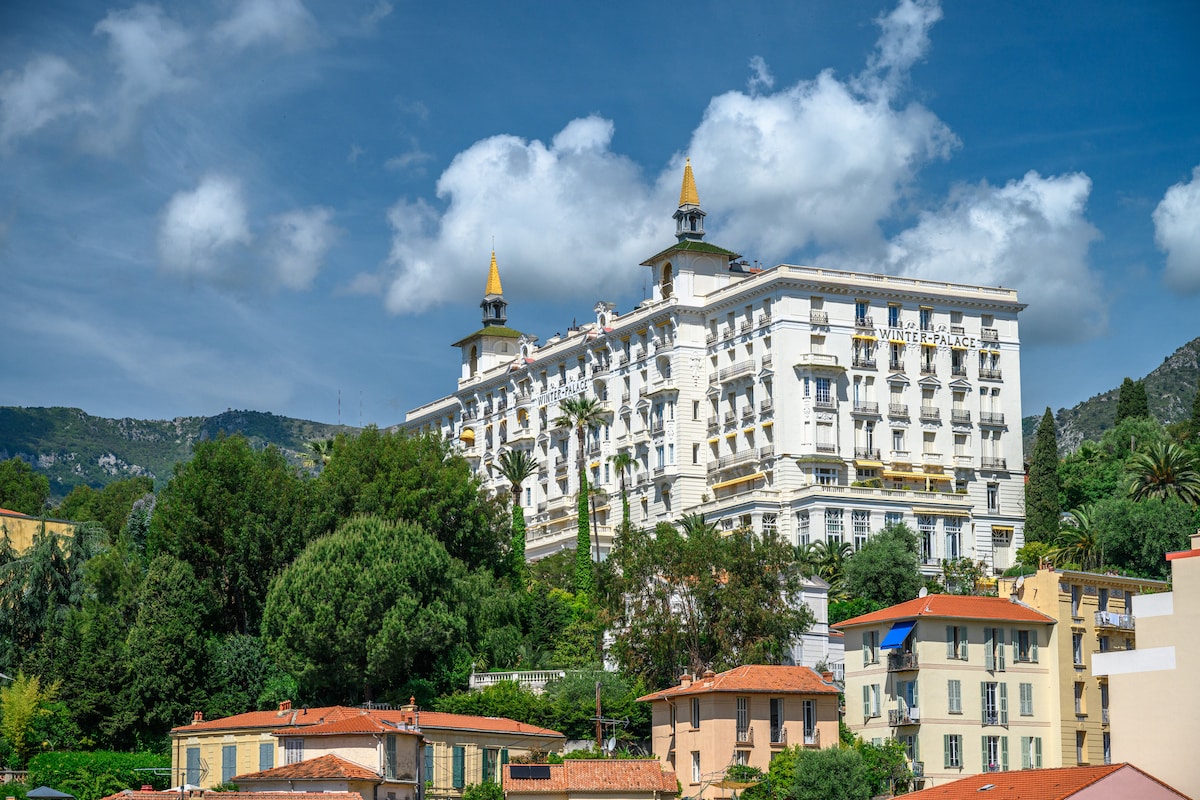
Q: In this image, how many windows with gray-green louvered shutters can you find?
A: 15